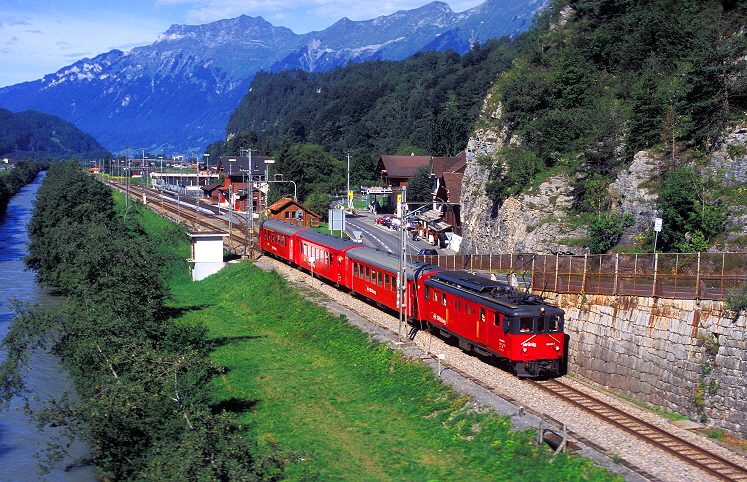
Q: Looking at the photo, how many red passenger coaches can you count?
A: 3